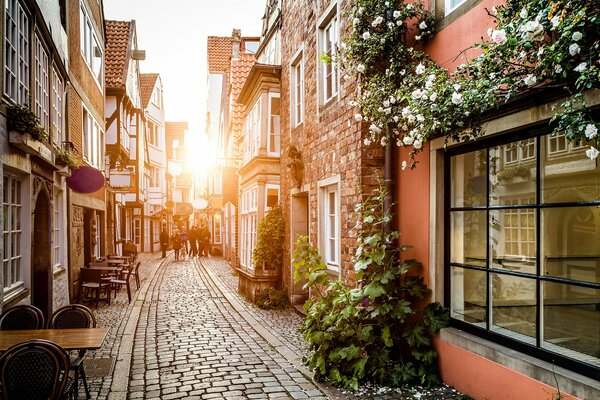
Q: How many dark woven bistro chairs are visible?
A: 3